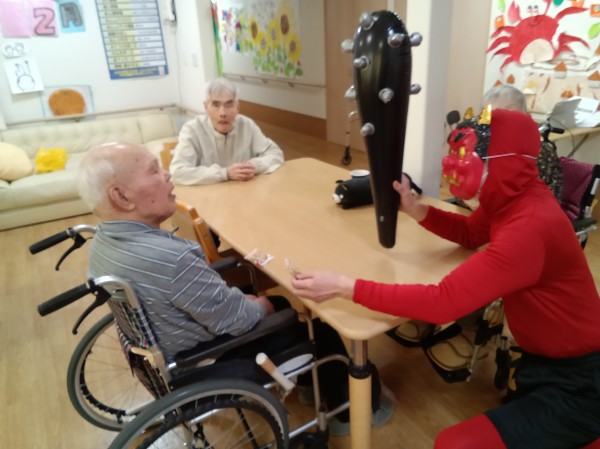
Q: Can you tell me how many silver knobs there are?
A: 9